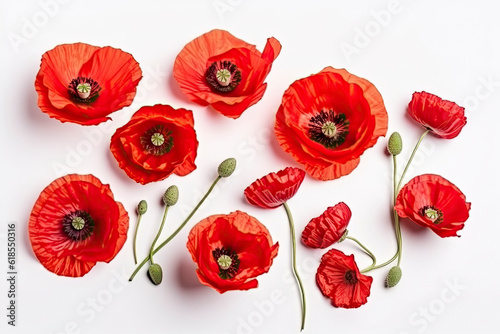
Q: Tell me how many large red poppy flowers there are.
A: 6